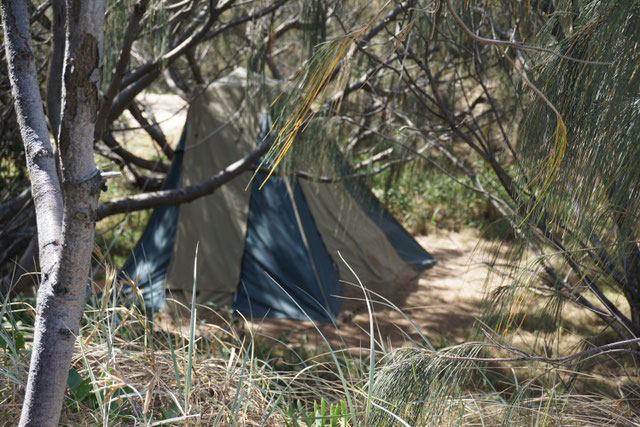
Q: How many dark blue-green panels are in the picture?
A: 3